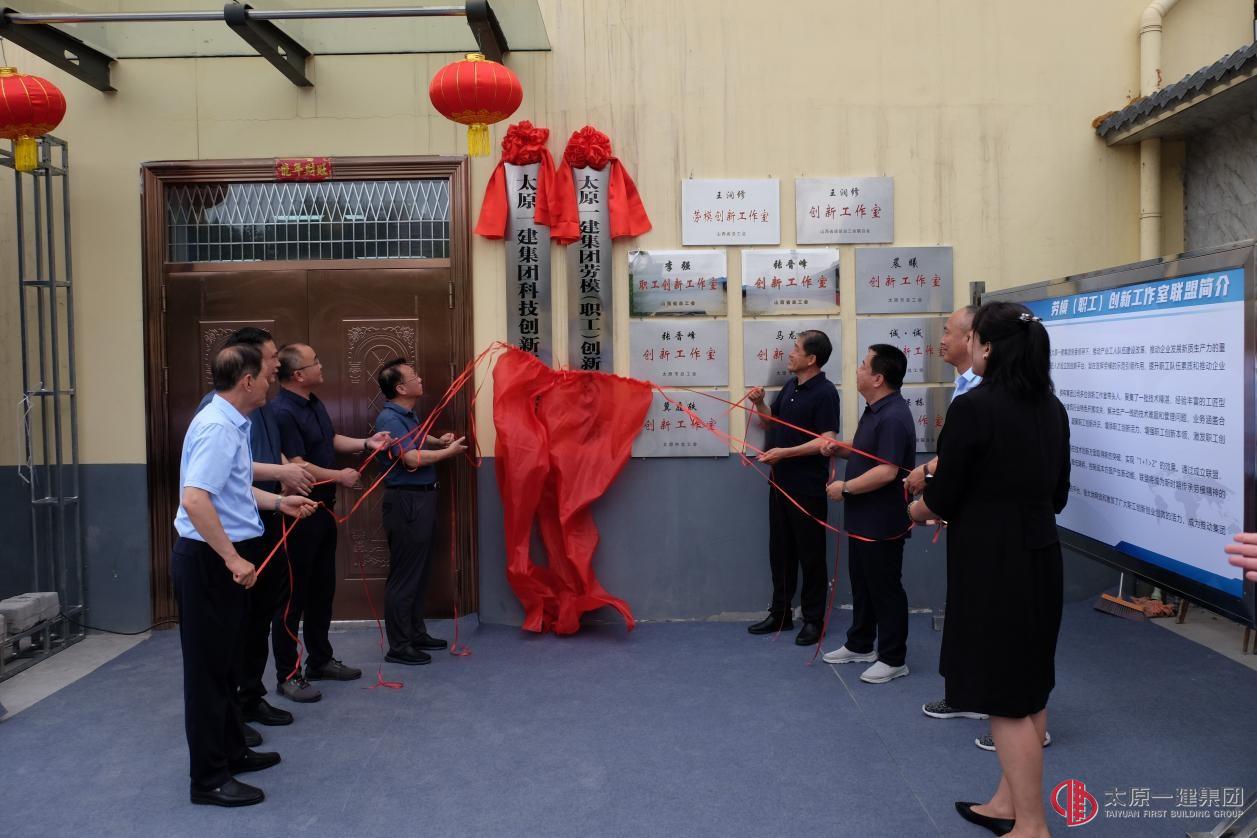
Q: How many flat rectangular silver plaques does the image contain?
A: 11